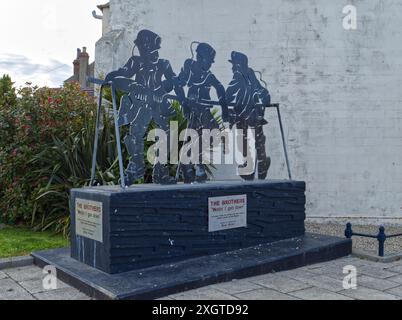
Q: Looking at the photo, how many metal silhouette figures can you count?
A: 3